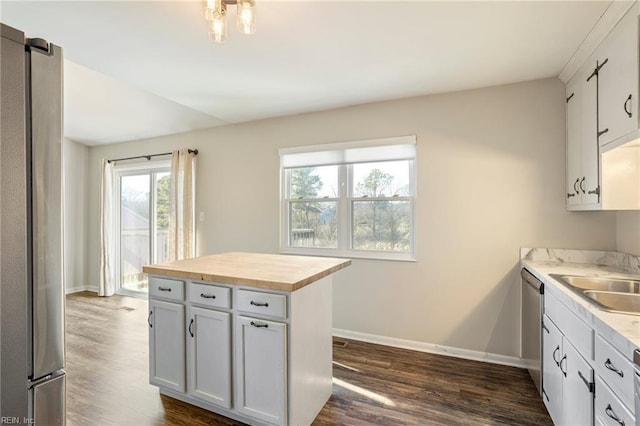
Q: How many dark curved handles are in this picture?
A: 13